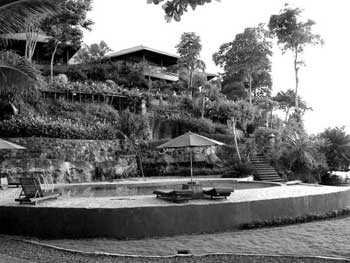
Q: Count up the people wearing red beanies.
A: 0